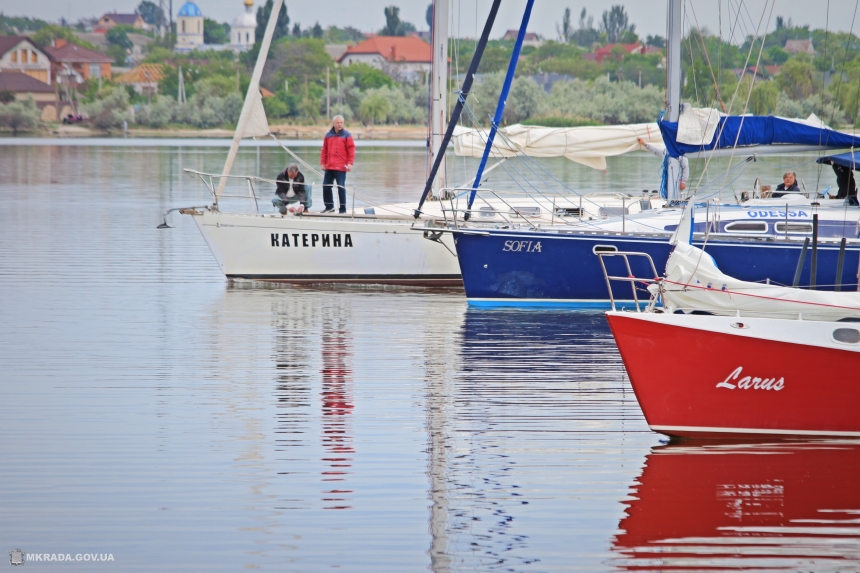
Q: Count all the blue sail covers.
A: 1